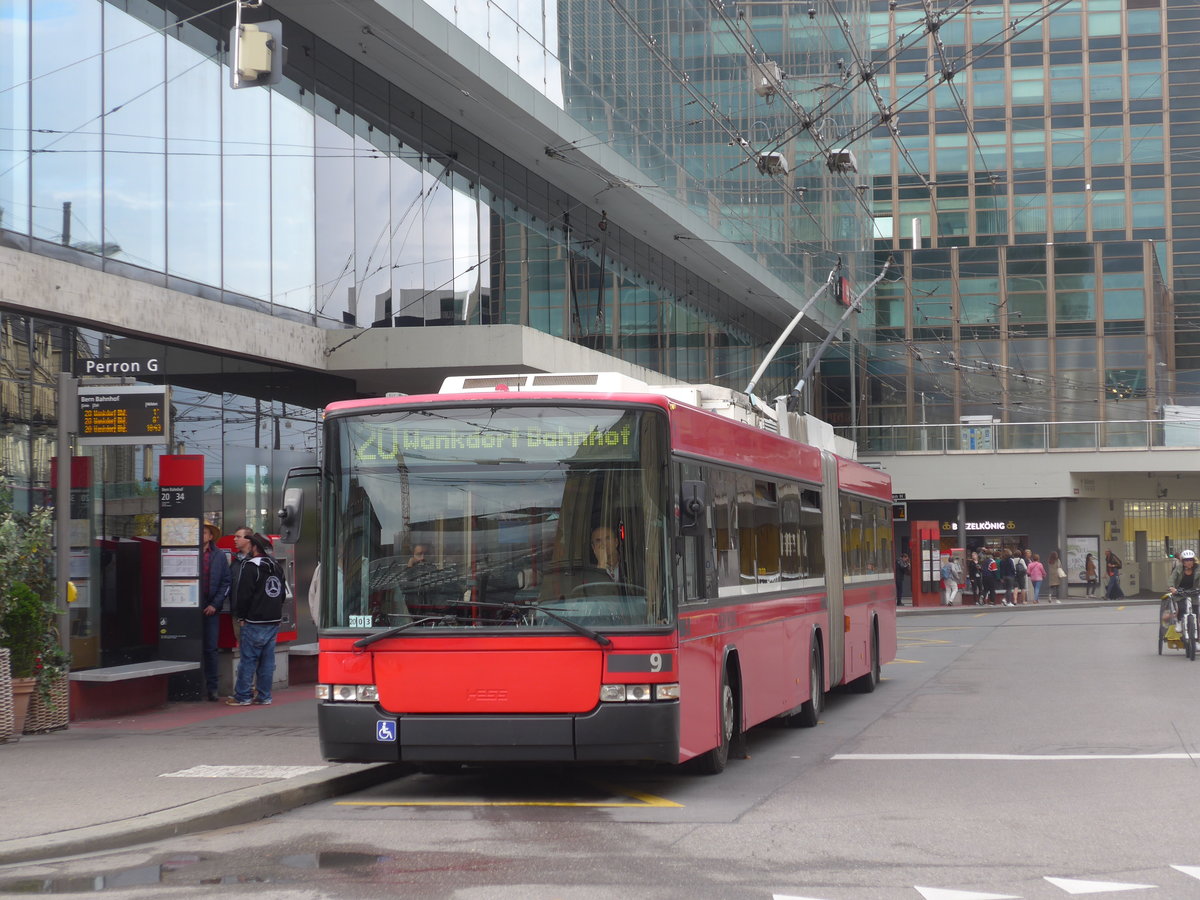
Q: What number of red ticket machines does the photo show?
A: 2